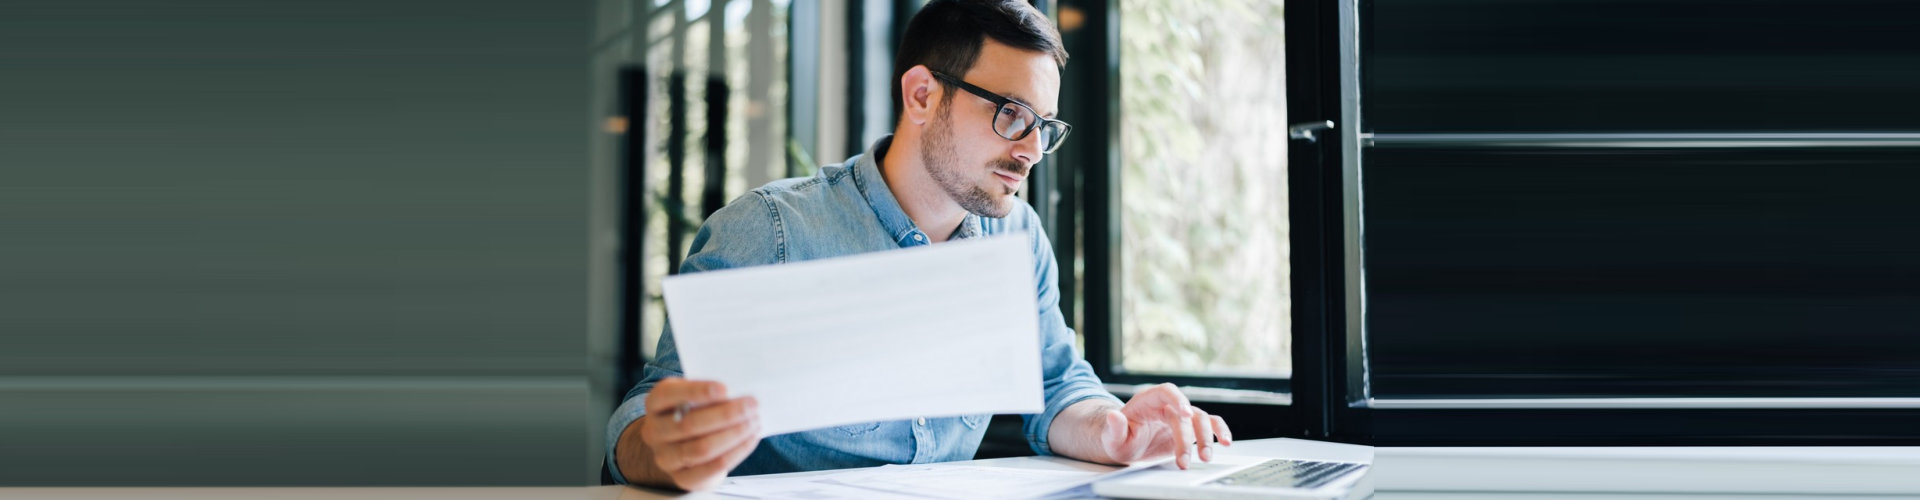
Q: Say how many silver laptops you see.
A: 1